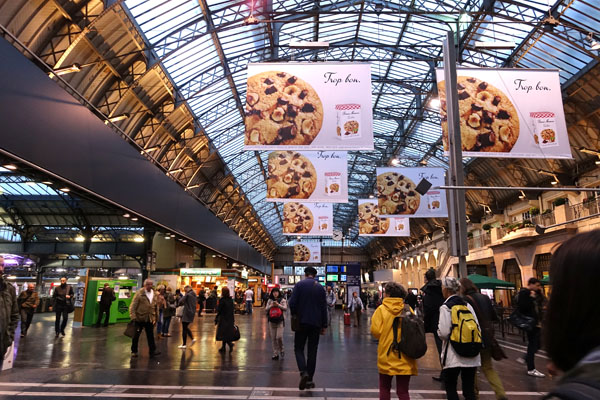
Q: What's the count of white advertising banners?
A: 7